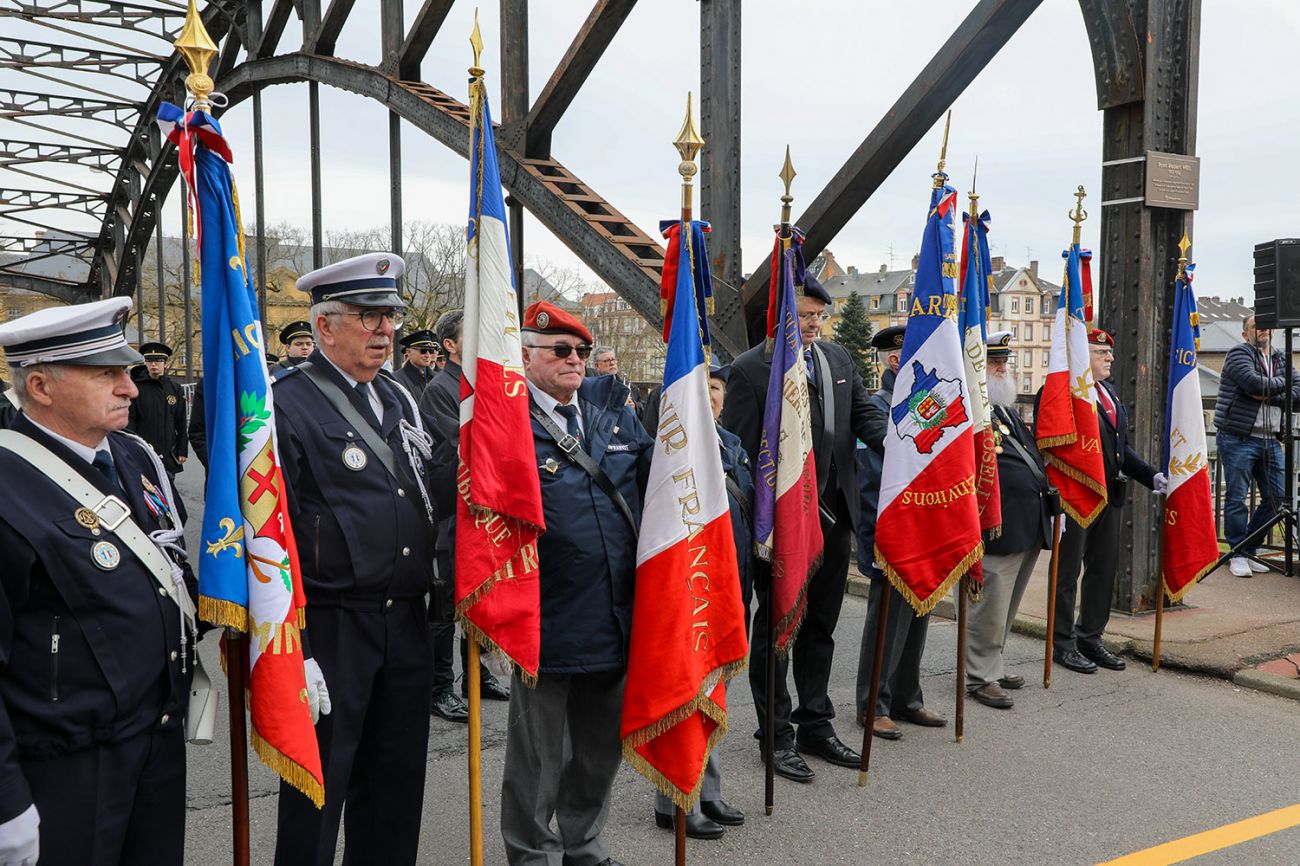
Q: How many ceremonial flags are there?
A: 8